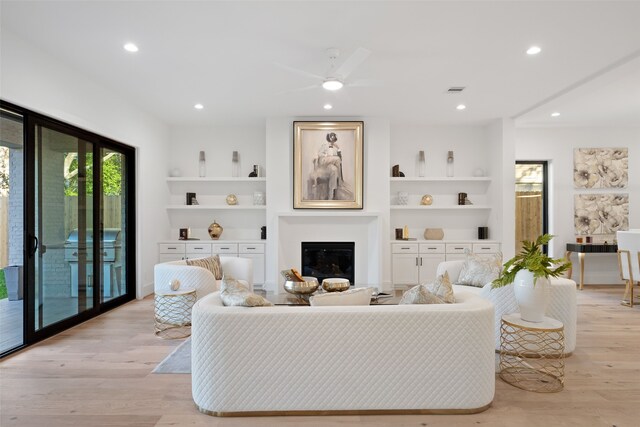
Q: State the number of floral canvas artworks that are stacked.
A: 2